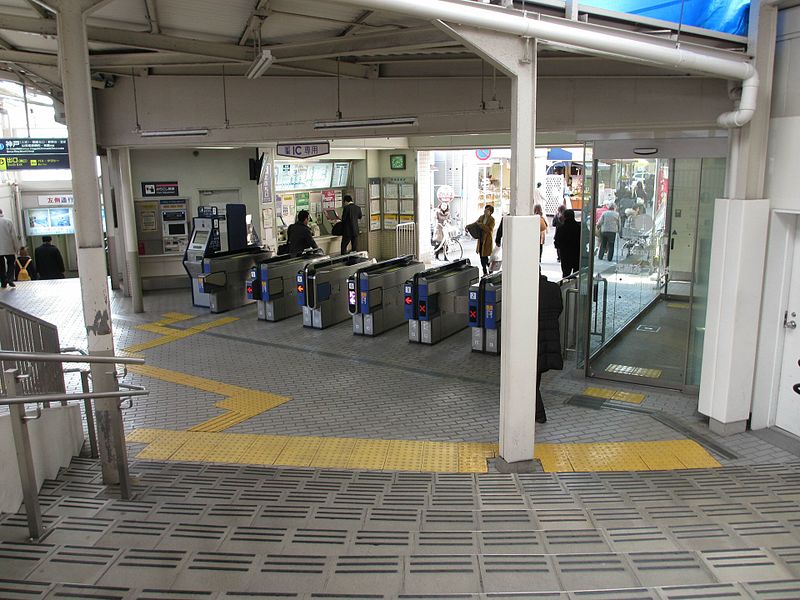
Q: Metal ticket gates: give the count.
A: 6